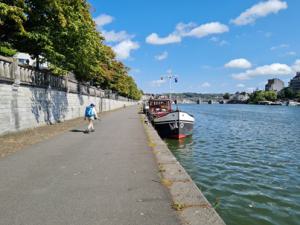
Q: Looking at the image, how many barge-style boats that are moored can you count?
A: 1